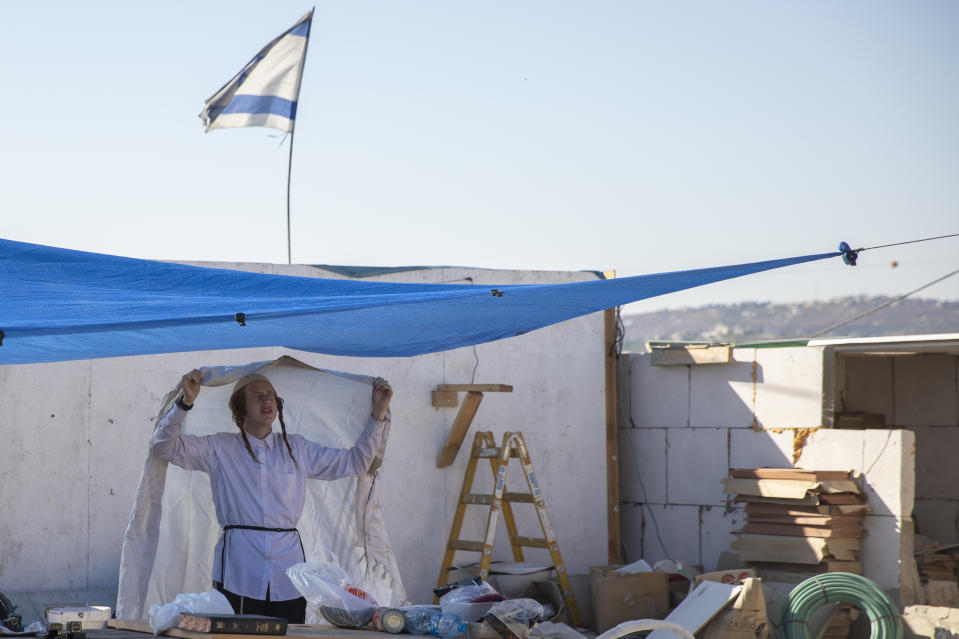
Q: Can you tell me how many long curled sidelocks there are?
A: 2